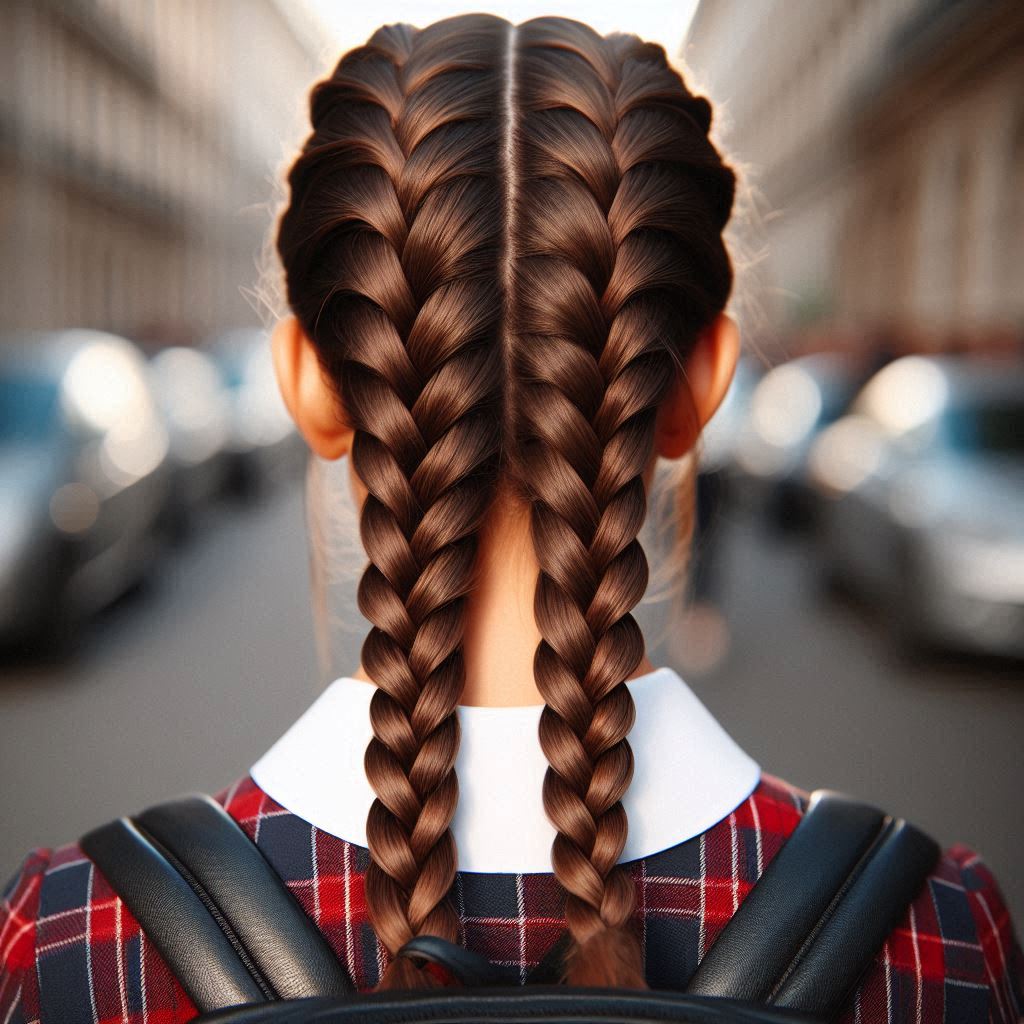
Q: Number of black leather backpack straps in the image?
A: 2